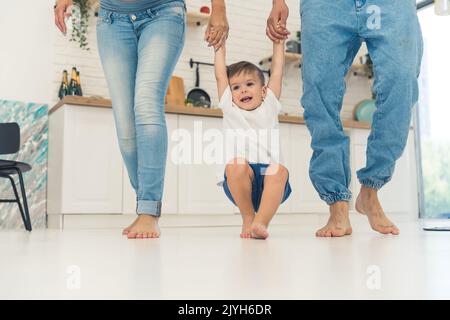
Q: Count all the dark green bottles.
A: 3